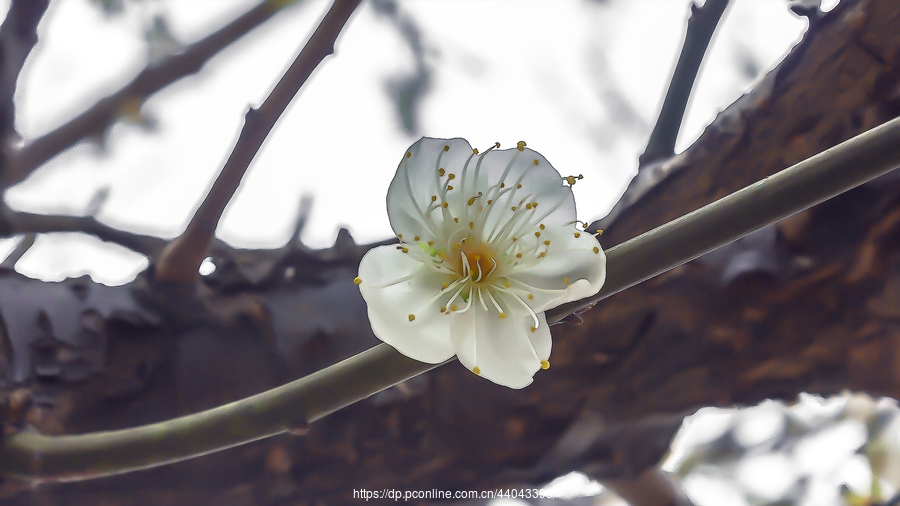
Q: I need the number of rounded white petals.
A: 5